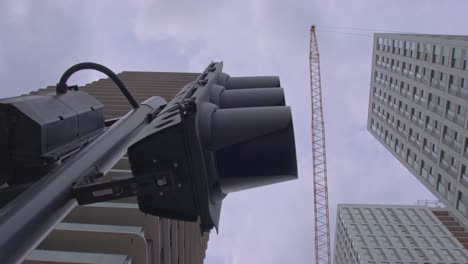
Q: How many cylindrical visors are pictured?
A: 3